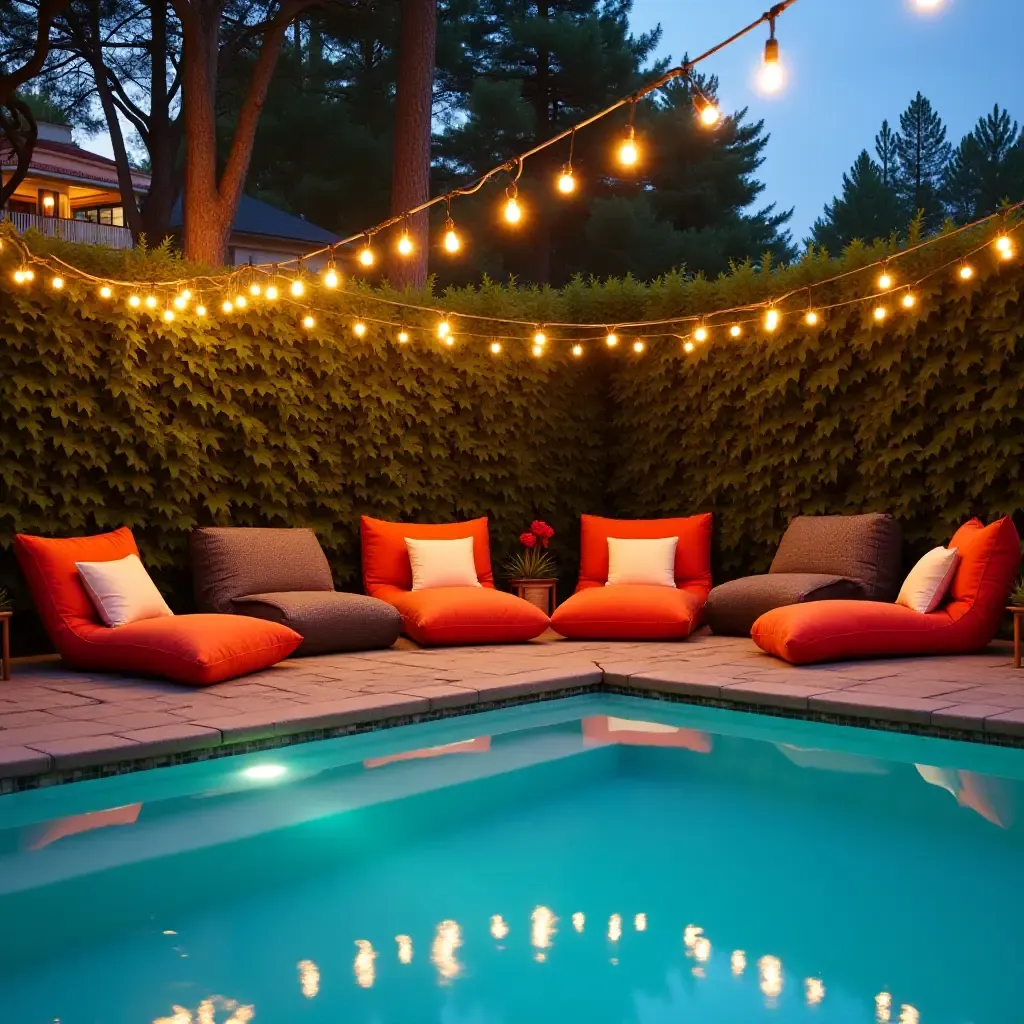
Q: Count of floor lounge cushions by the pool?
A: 6